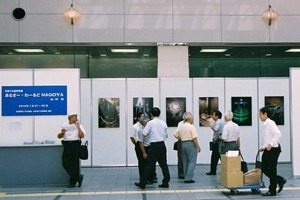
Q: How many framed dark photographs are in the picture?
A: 6